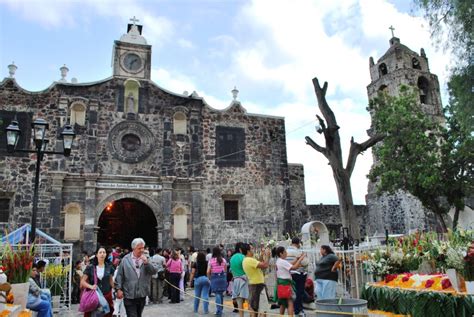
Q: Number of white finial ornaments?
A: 3